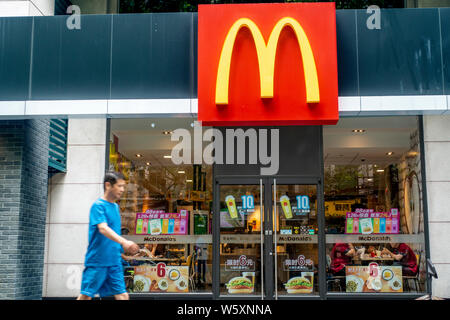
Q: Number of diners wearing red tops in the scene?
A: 2